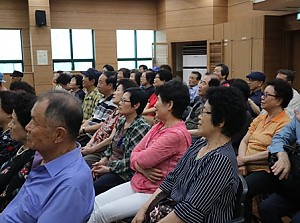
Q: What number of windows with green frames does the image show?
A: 3